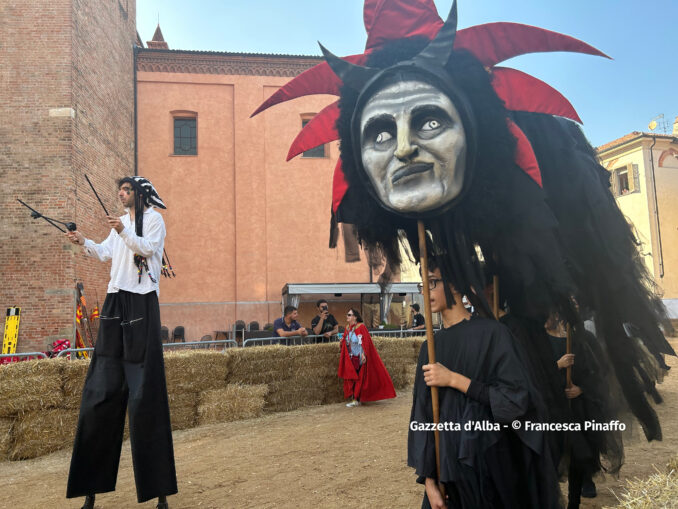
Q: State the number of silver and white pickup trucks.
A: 0